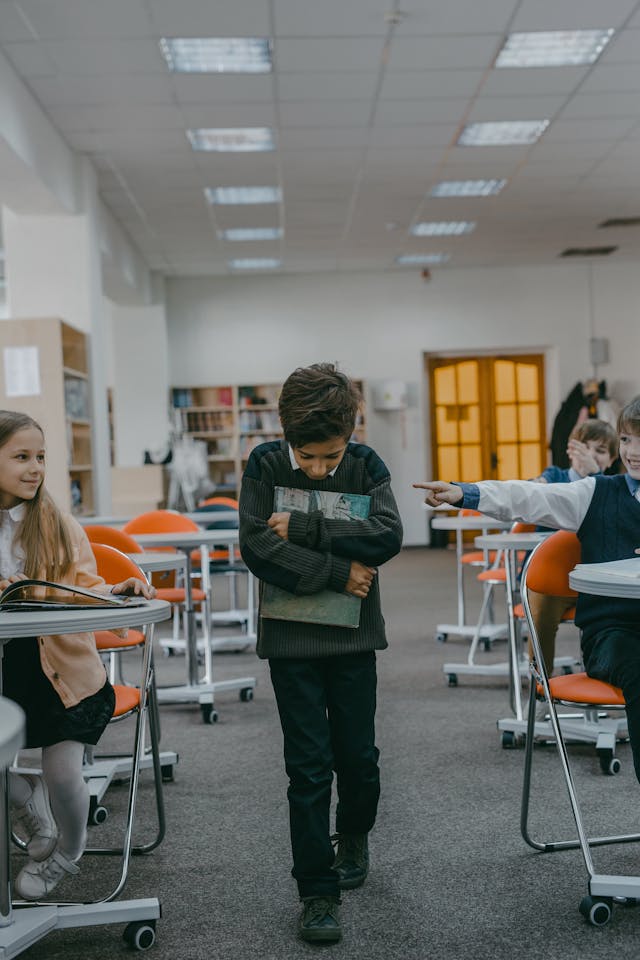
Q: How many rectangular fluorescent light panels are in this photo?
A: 10